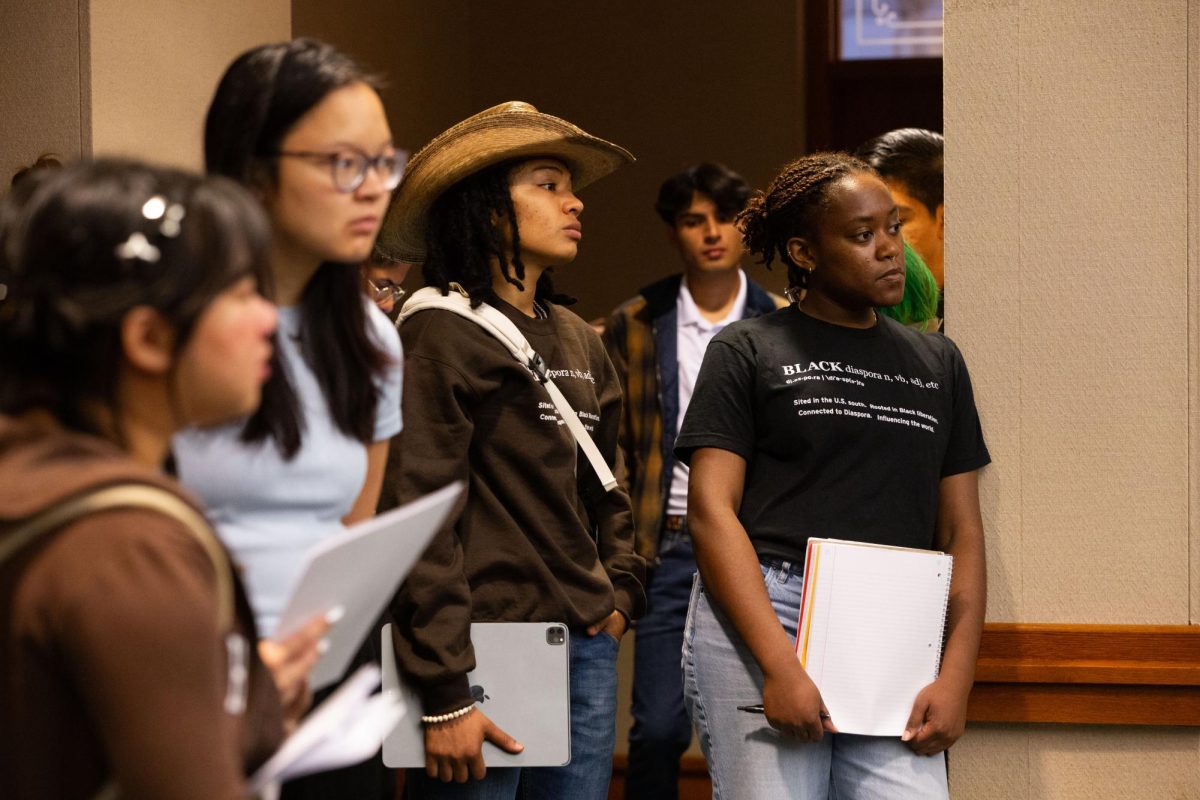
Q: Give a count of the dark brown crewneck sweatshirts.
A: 1